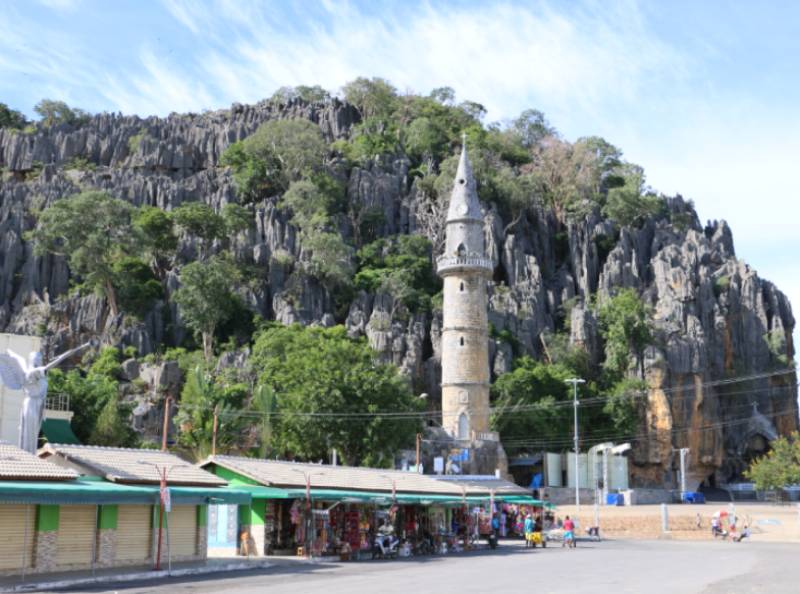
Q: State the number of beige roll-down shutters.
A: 4